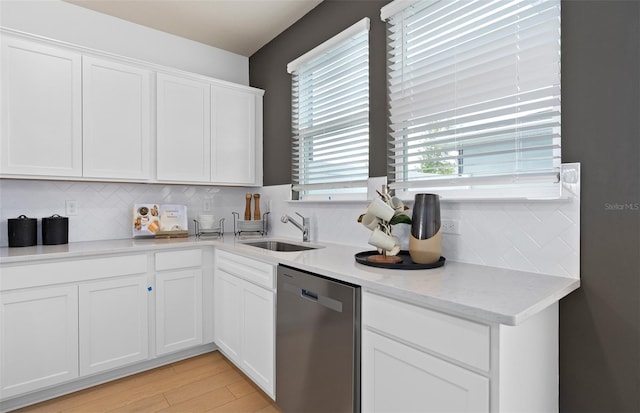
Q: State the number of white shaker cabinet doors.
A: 10